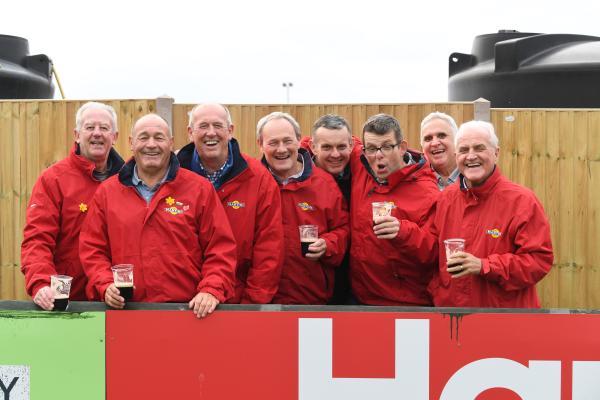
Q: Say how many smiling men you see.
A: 7